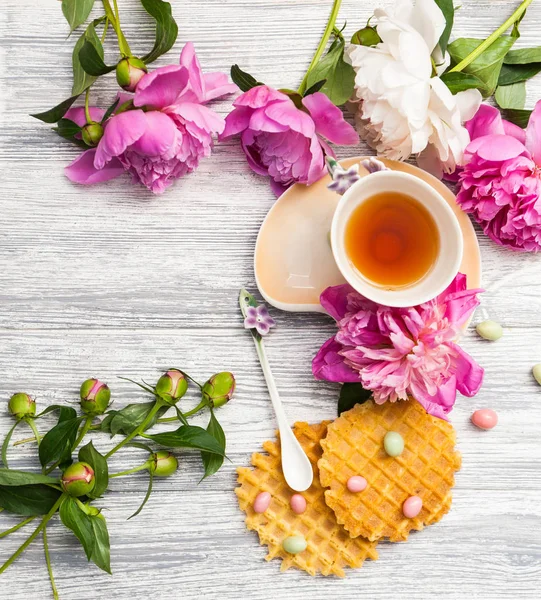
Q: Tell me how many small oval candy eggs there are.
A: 9